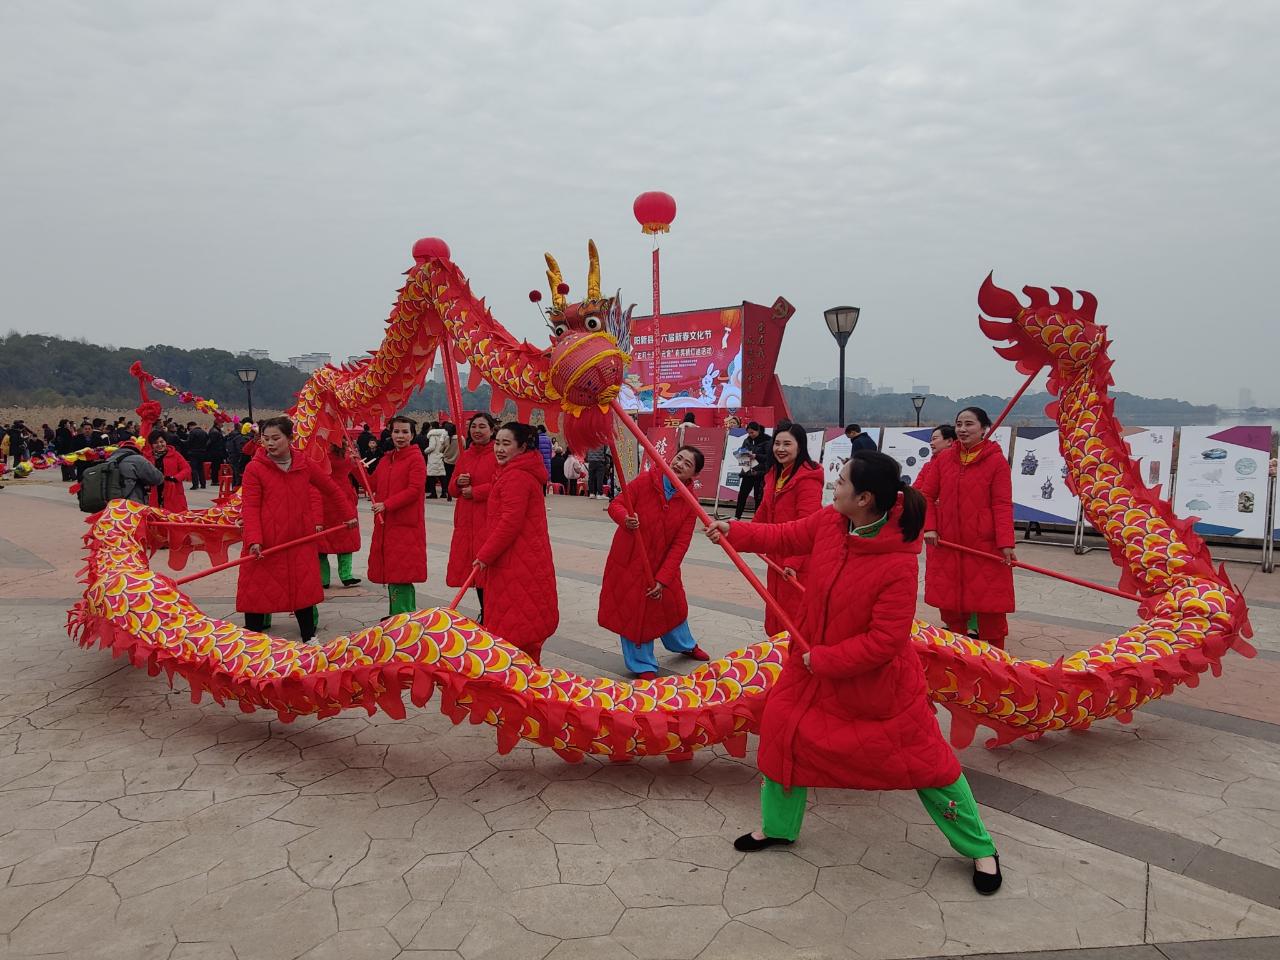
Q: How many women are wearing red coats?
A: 11